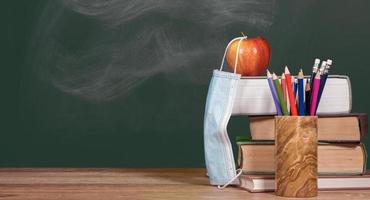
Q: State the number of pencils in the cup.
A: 11